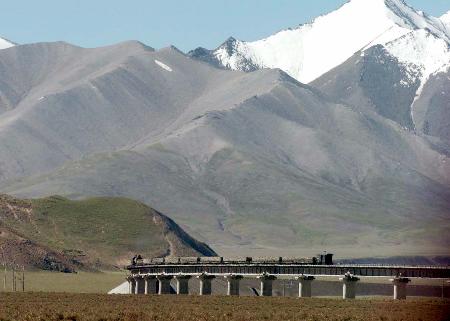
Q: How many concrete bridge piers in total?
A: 11